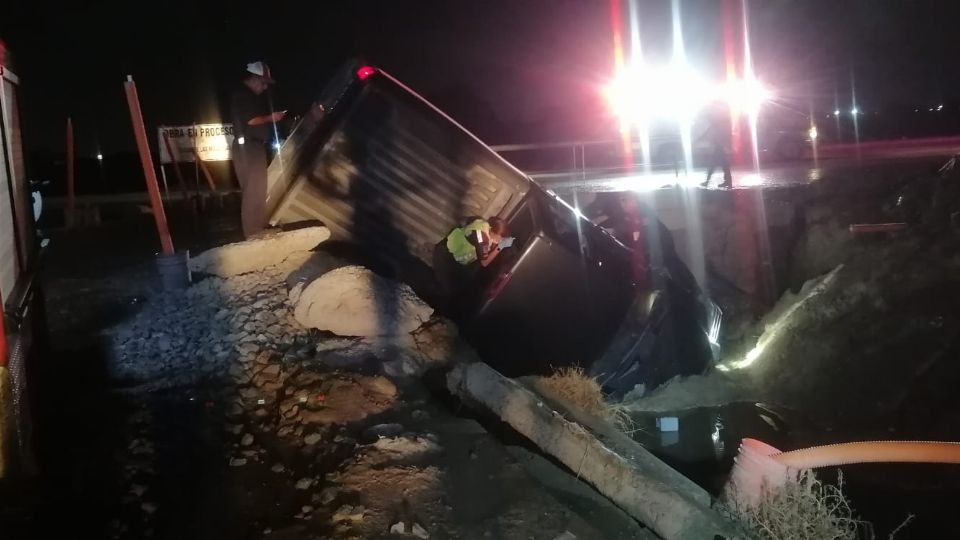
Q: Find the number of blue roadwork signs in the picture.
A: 0